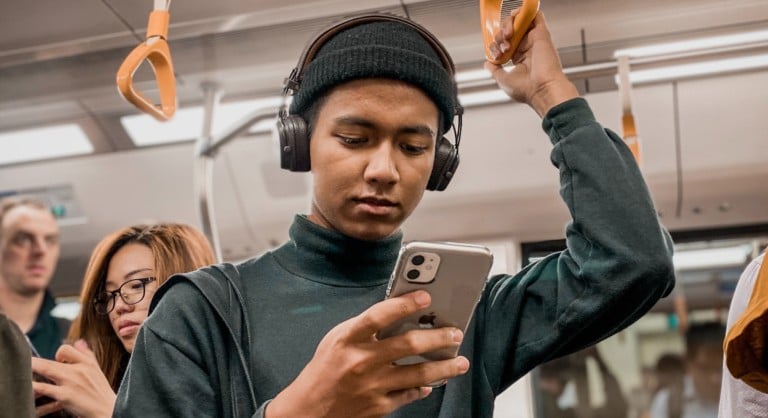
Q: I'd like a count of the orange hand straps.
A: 3